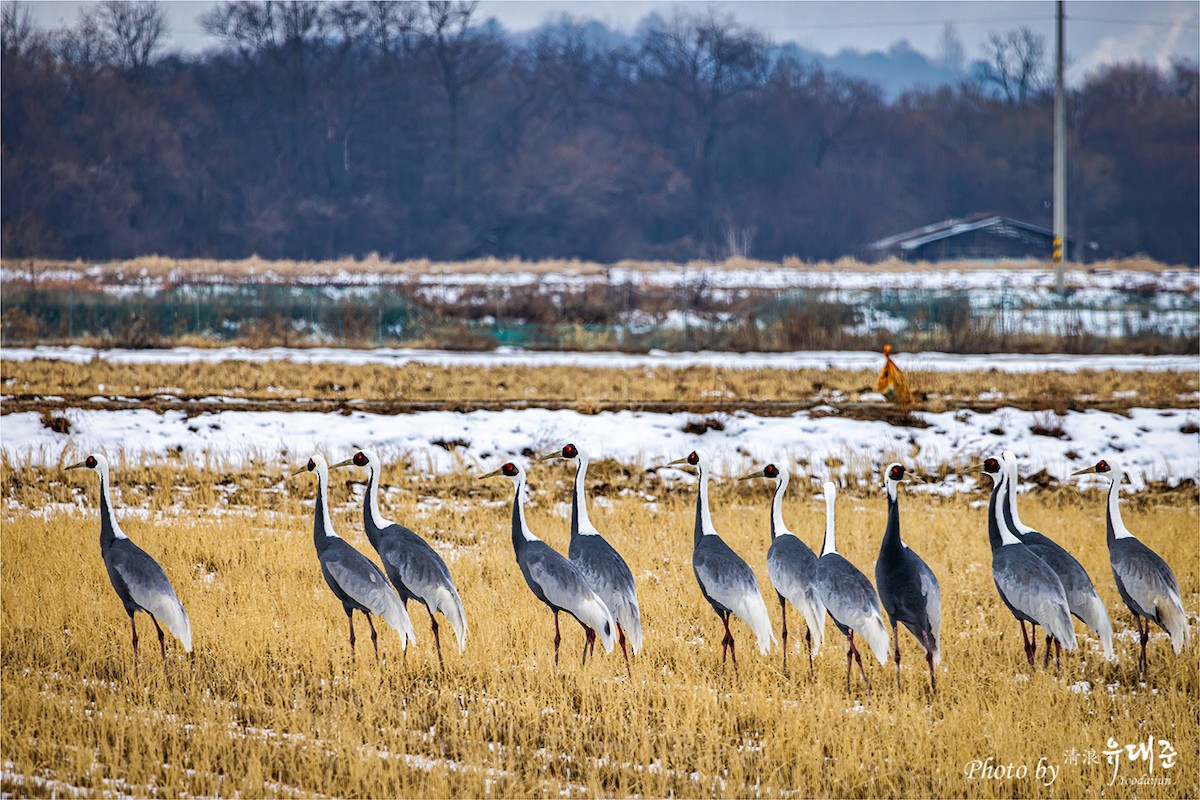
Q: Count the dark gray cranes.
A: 12